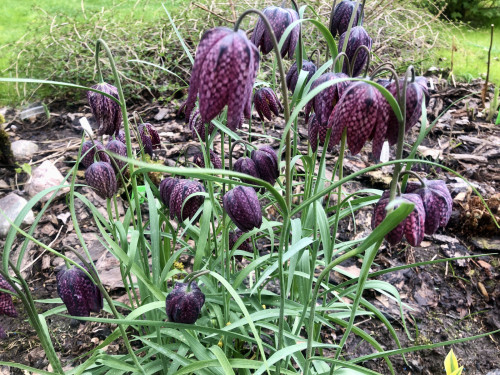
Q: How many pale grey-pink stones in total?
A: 3